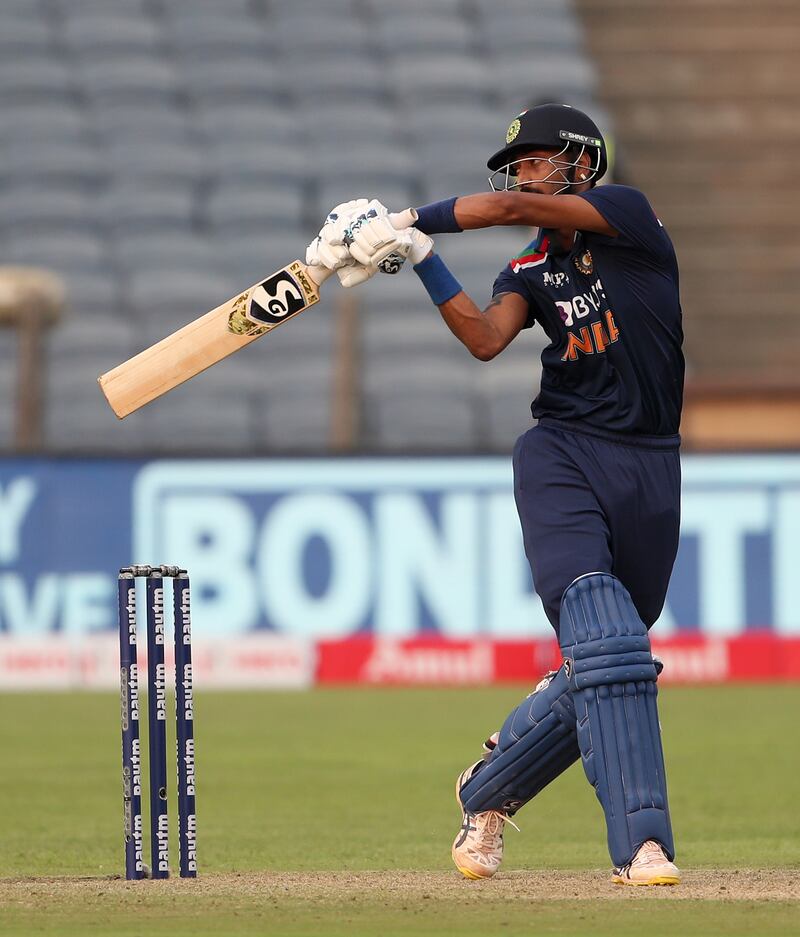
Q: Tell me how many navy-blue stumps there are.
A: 3